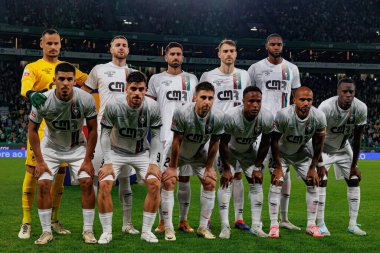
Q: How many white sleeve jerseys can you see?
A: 10